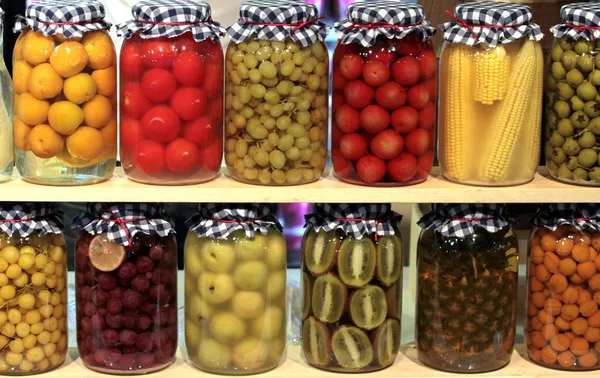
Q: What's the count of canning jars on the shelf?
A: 12